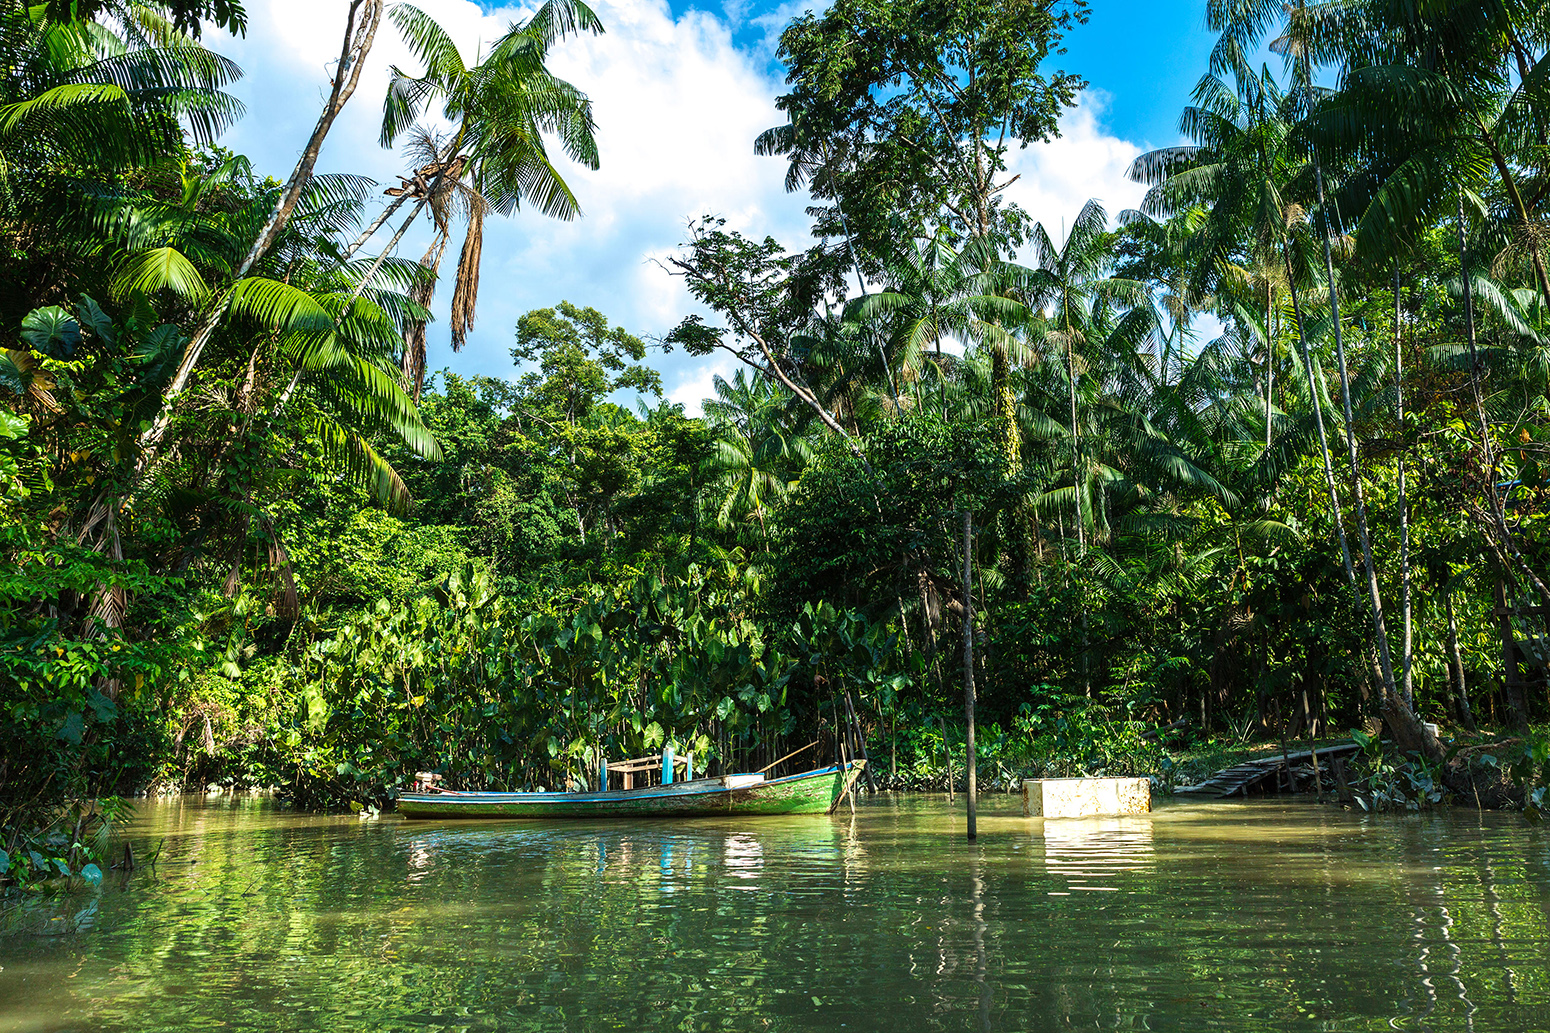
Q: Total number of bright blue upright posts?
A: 3